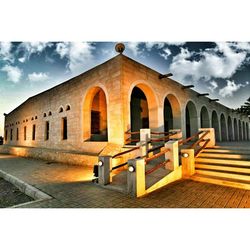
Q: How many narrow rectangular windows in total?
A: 7